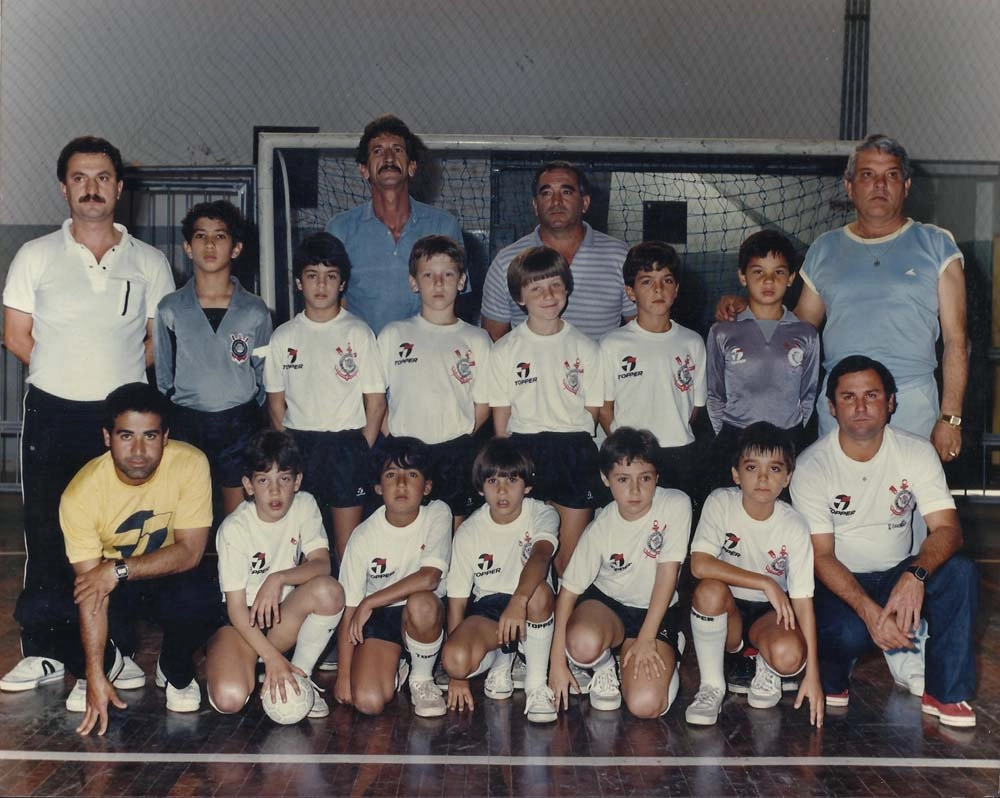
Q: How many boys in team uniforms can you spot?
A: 11